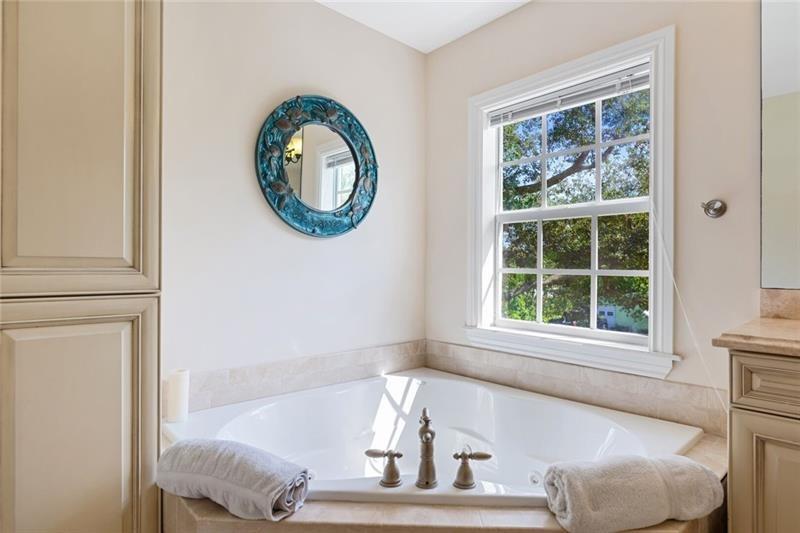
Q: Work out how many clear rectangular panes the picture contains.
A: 12